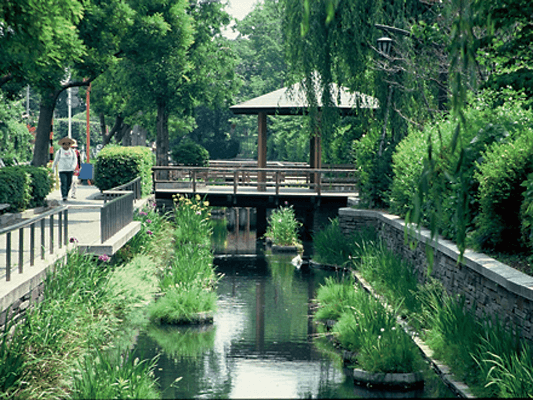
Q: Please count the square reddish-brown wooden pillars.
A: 2